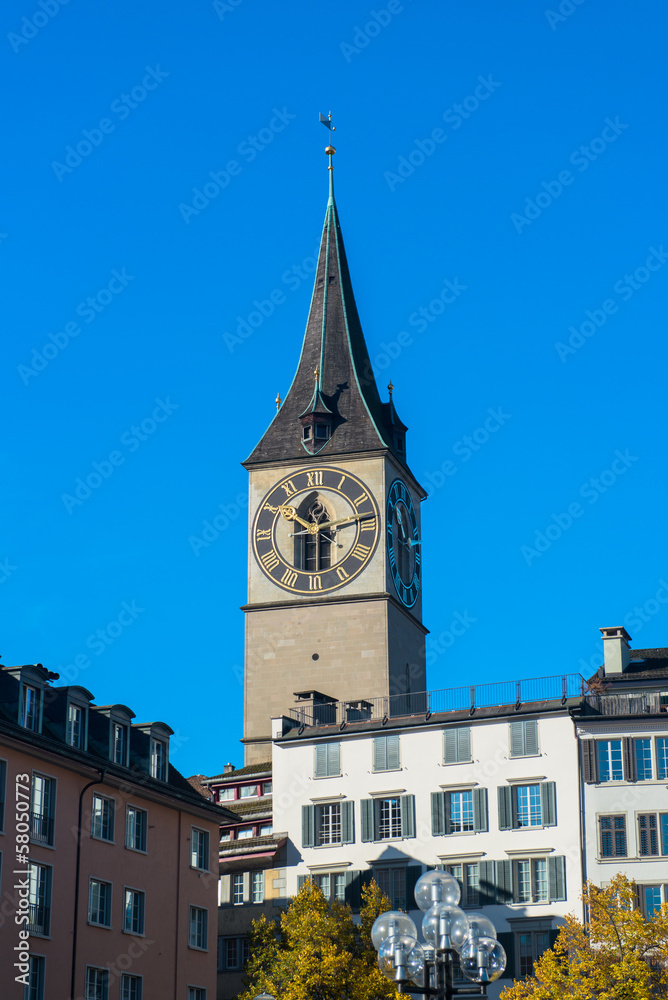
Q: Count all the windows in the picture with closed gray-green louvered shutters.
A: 4